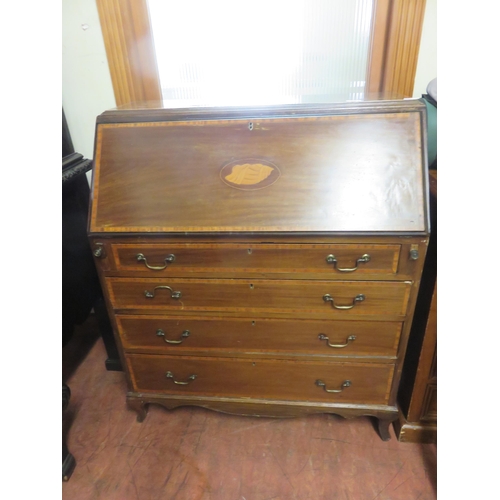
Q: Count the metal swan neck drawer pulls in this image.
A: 8